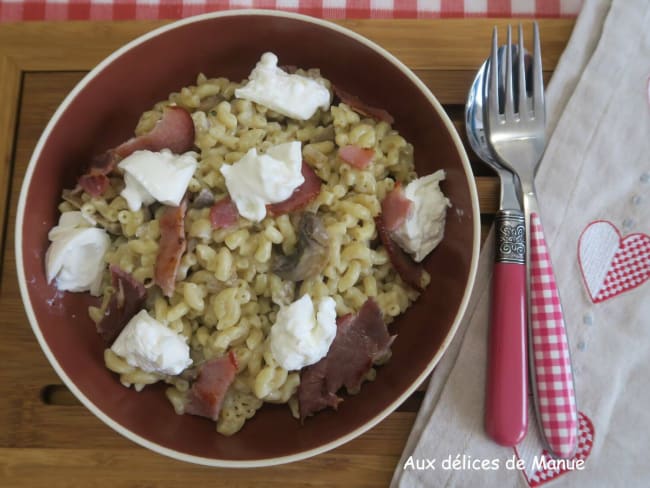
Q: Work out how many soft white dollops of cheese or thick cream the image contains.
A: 7